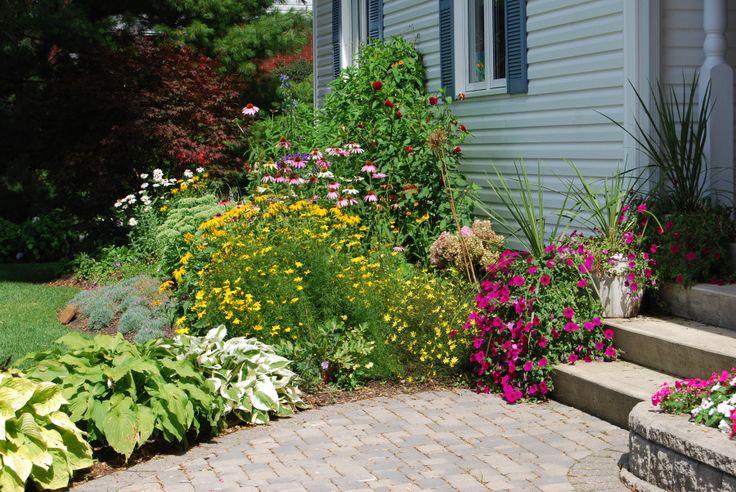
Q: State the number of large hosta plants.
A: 3